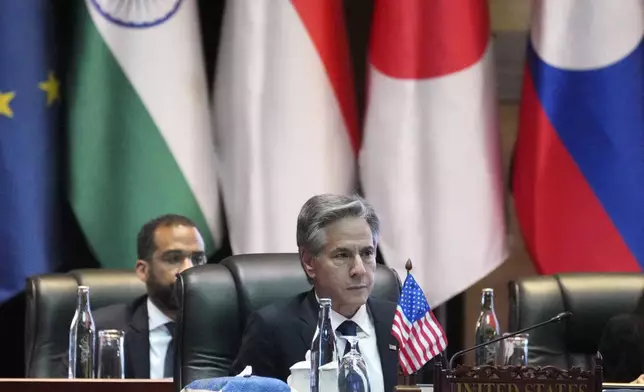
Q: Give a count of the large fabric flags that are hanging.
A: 5